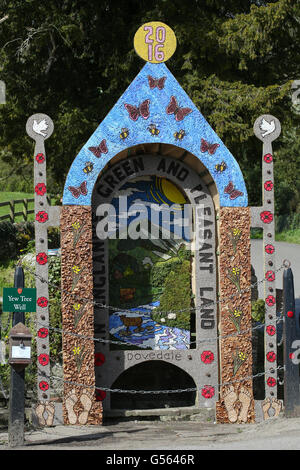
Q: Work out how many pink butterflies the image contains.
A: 7